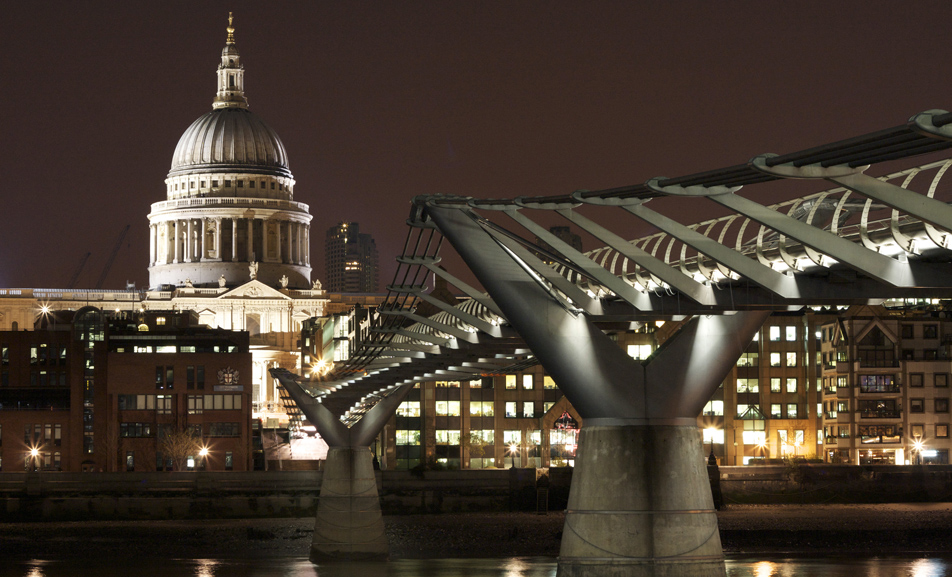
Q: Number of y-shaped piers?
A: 2